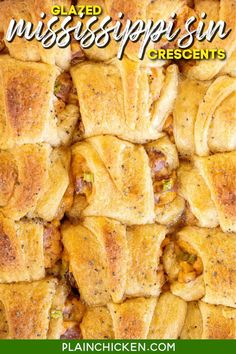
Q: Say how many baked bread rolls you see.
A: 15